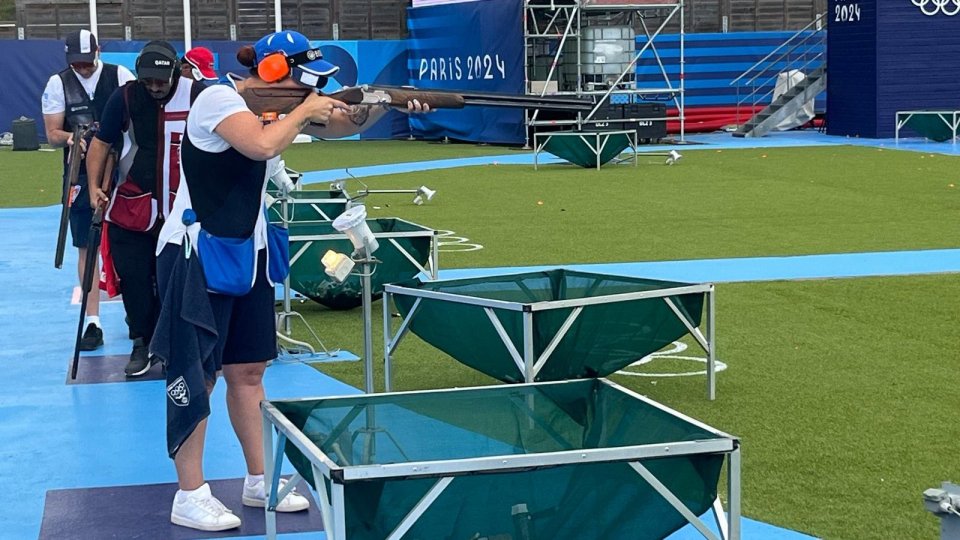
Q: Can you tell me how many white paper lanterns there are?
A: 0